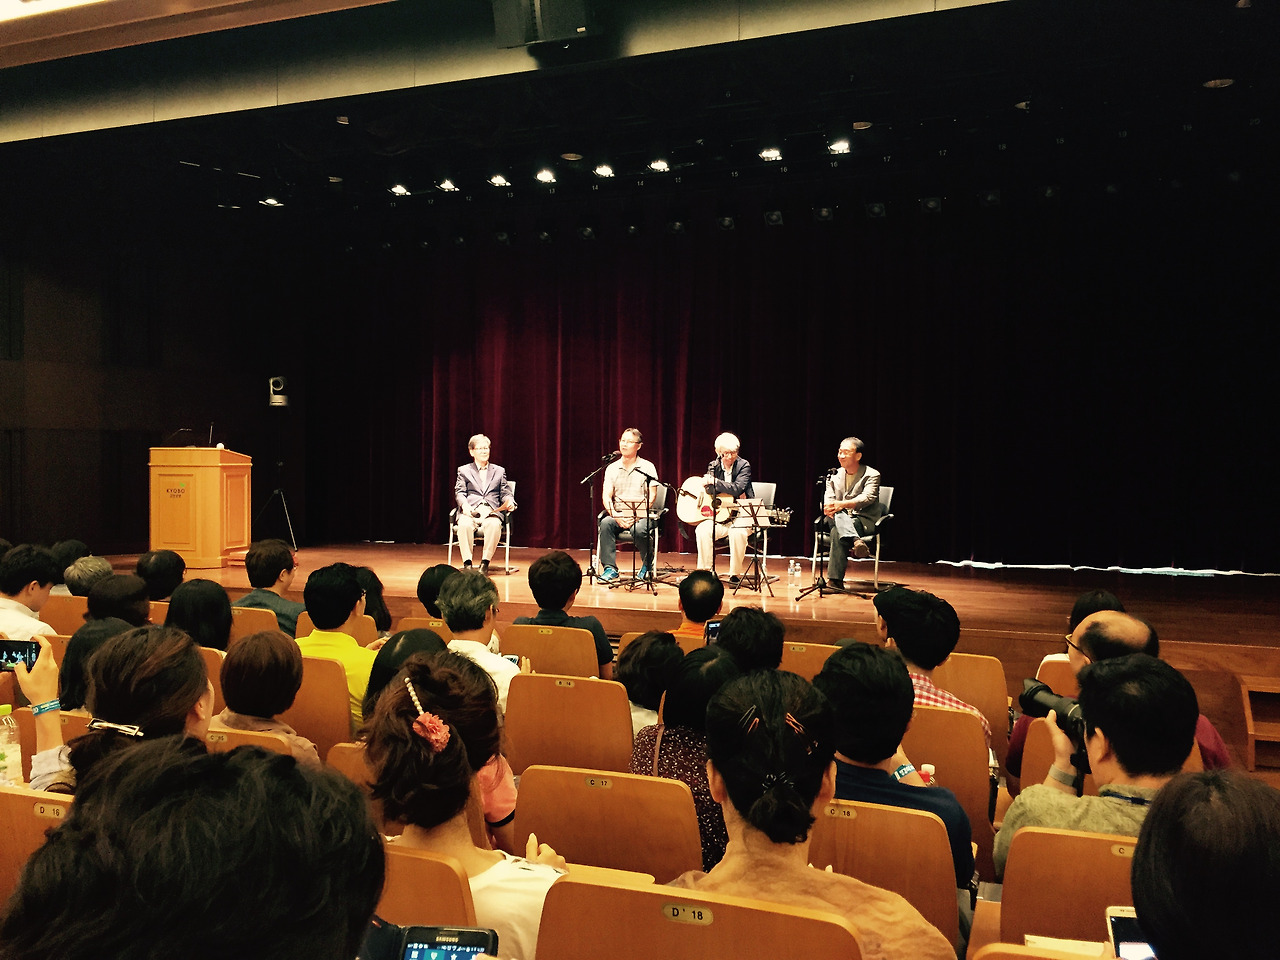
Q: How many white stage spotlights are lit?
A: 9